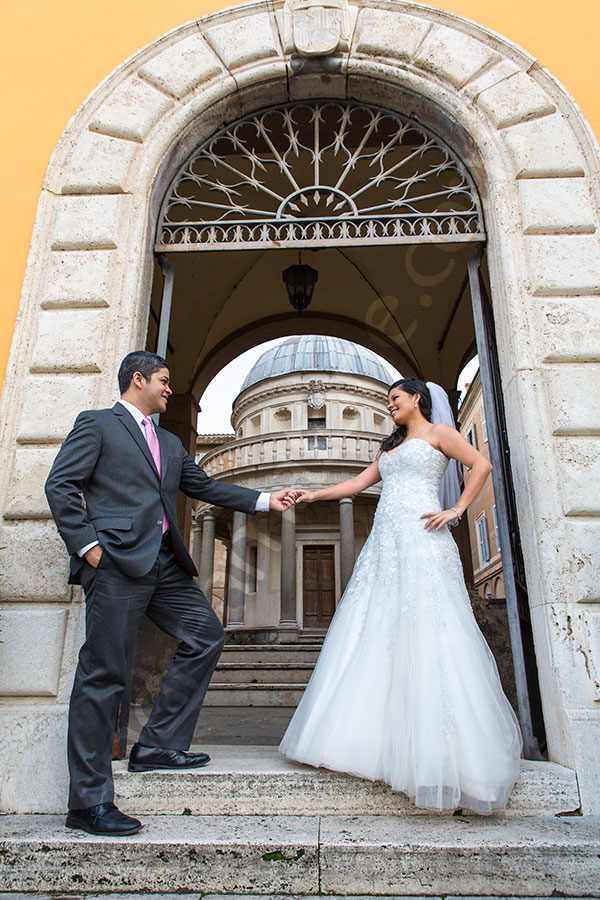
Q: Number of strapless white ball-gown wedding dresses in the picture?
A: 1